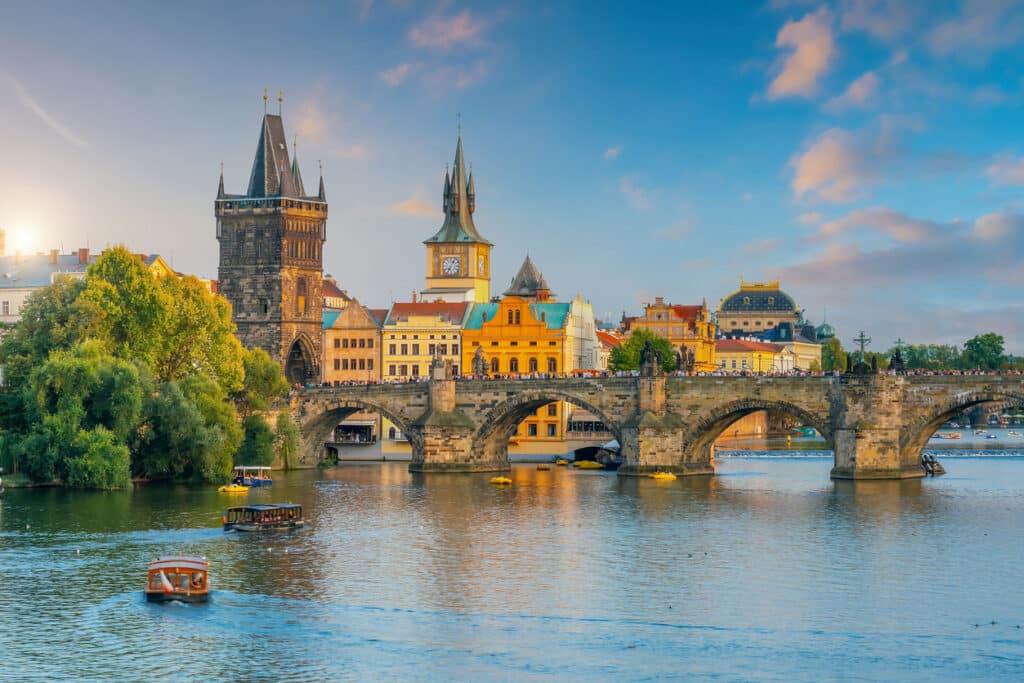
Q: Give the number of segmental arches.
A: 4